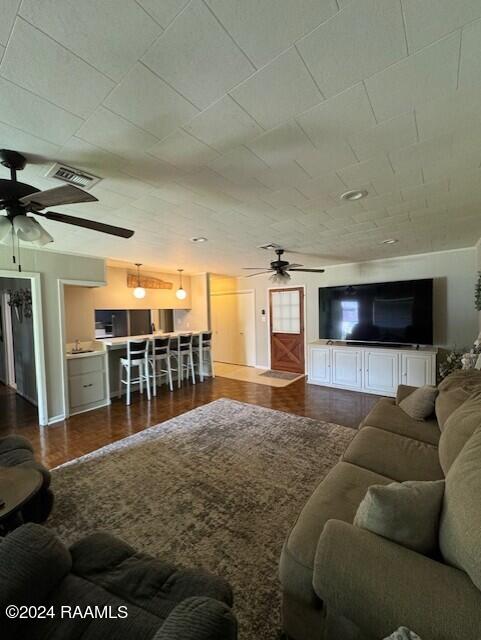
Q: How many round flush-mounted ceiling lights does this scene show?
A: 3